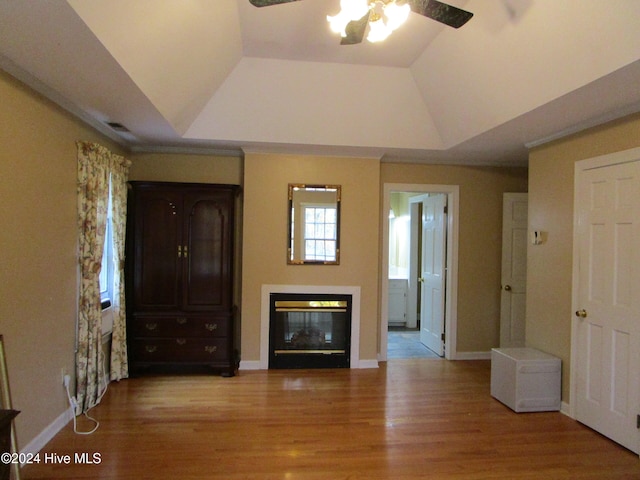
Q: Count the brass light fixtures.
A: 1